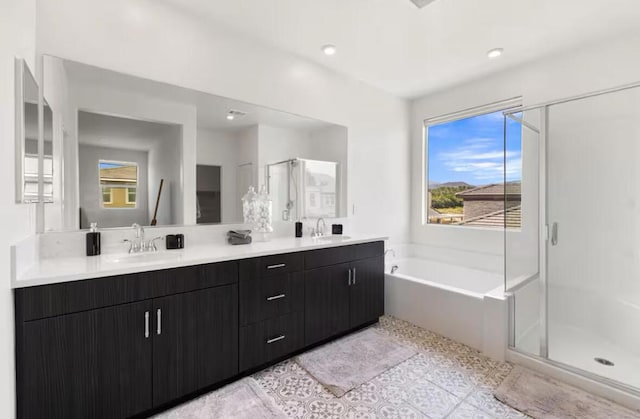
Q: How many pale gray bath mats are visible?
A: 3